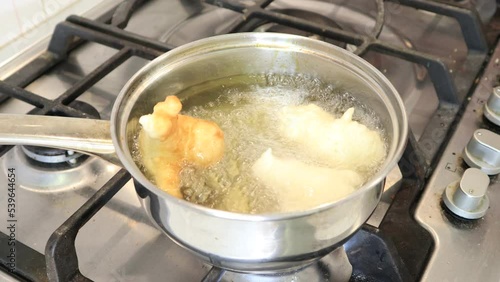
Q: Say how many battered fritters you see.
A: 3